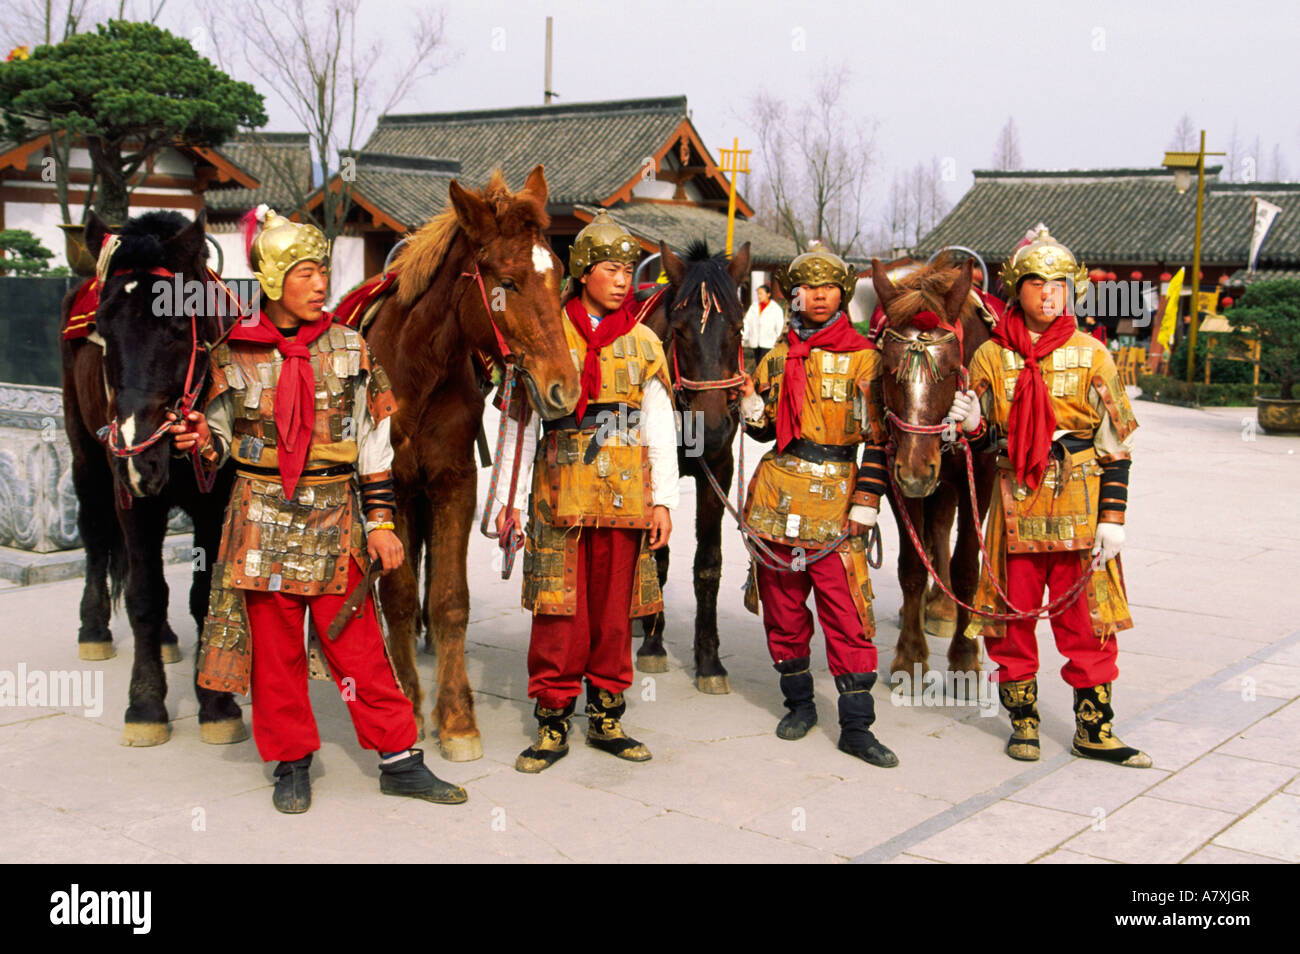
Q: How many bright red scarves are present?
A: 4